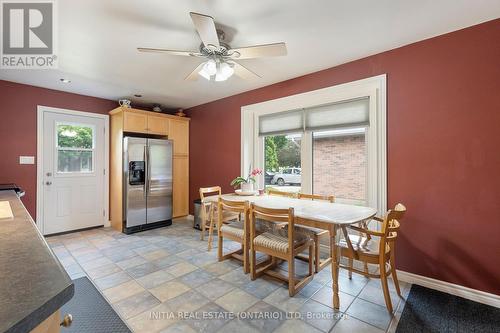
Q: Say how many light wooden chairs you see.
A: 6